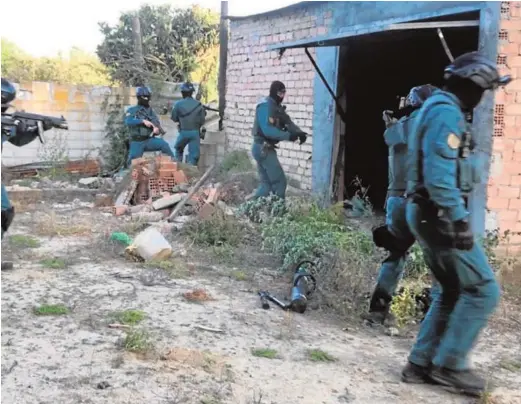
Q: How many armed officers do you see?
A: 6